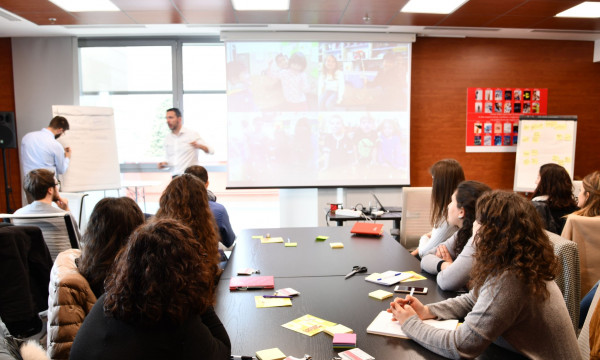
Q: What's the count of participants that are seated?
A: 10